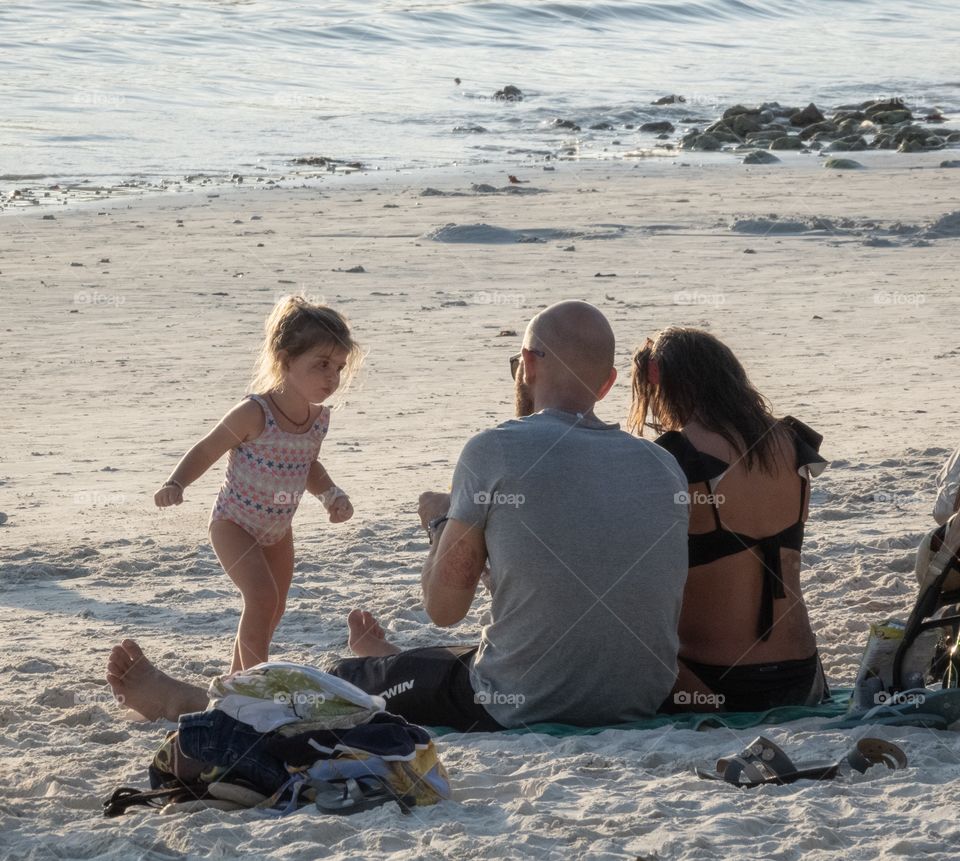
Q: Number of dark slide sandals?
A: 2